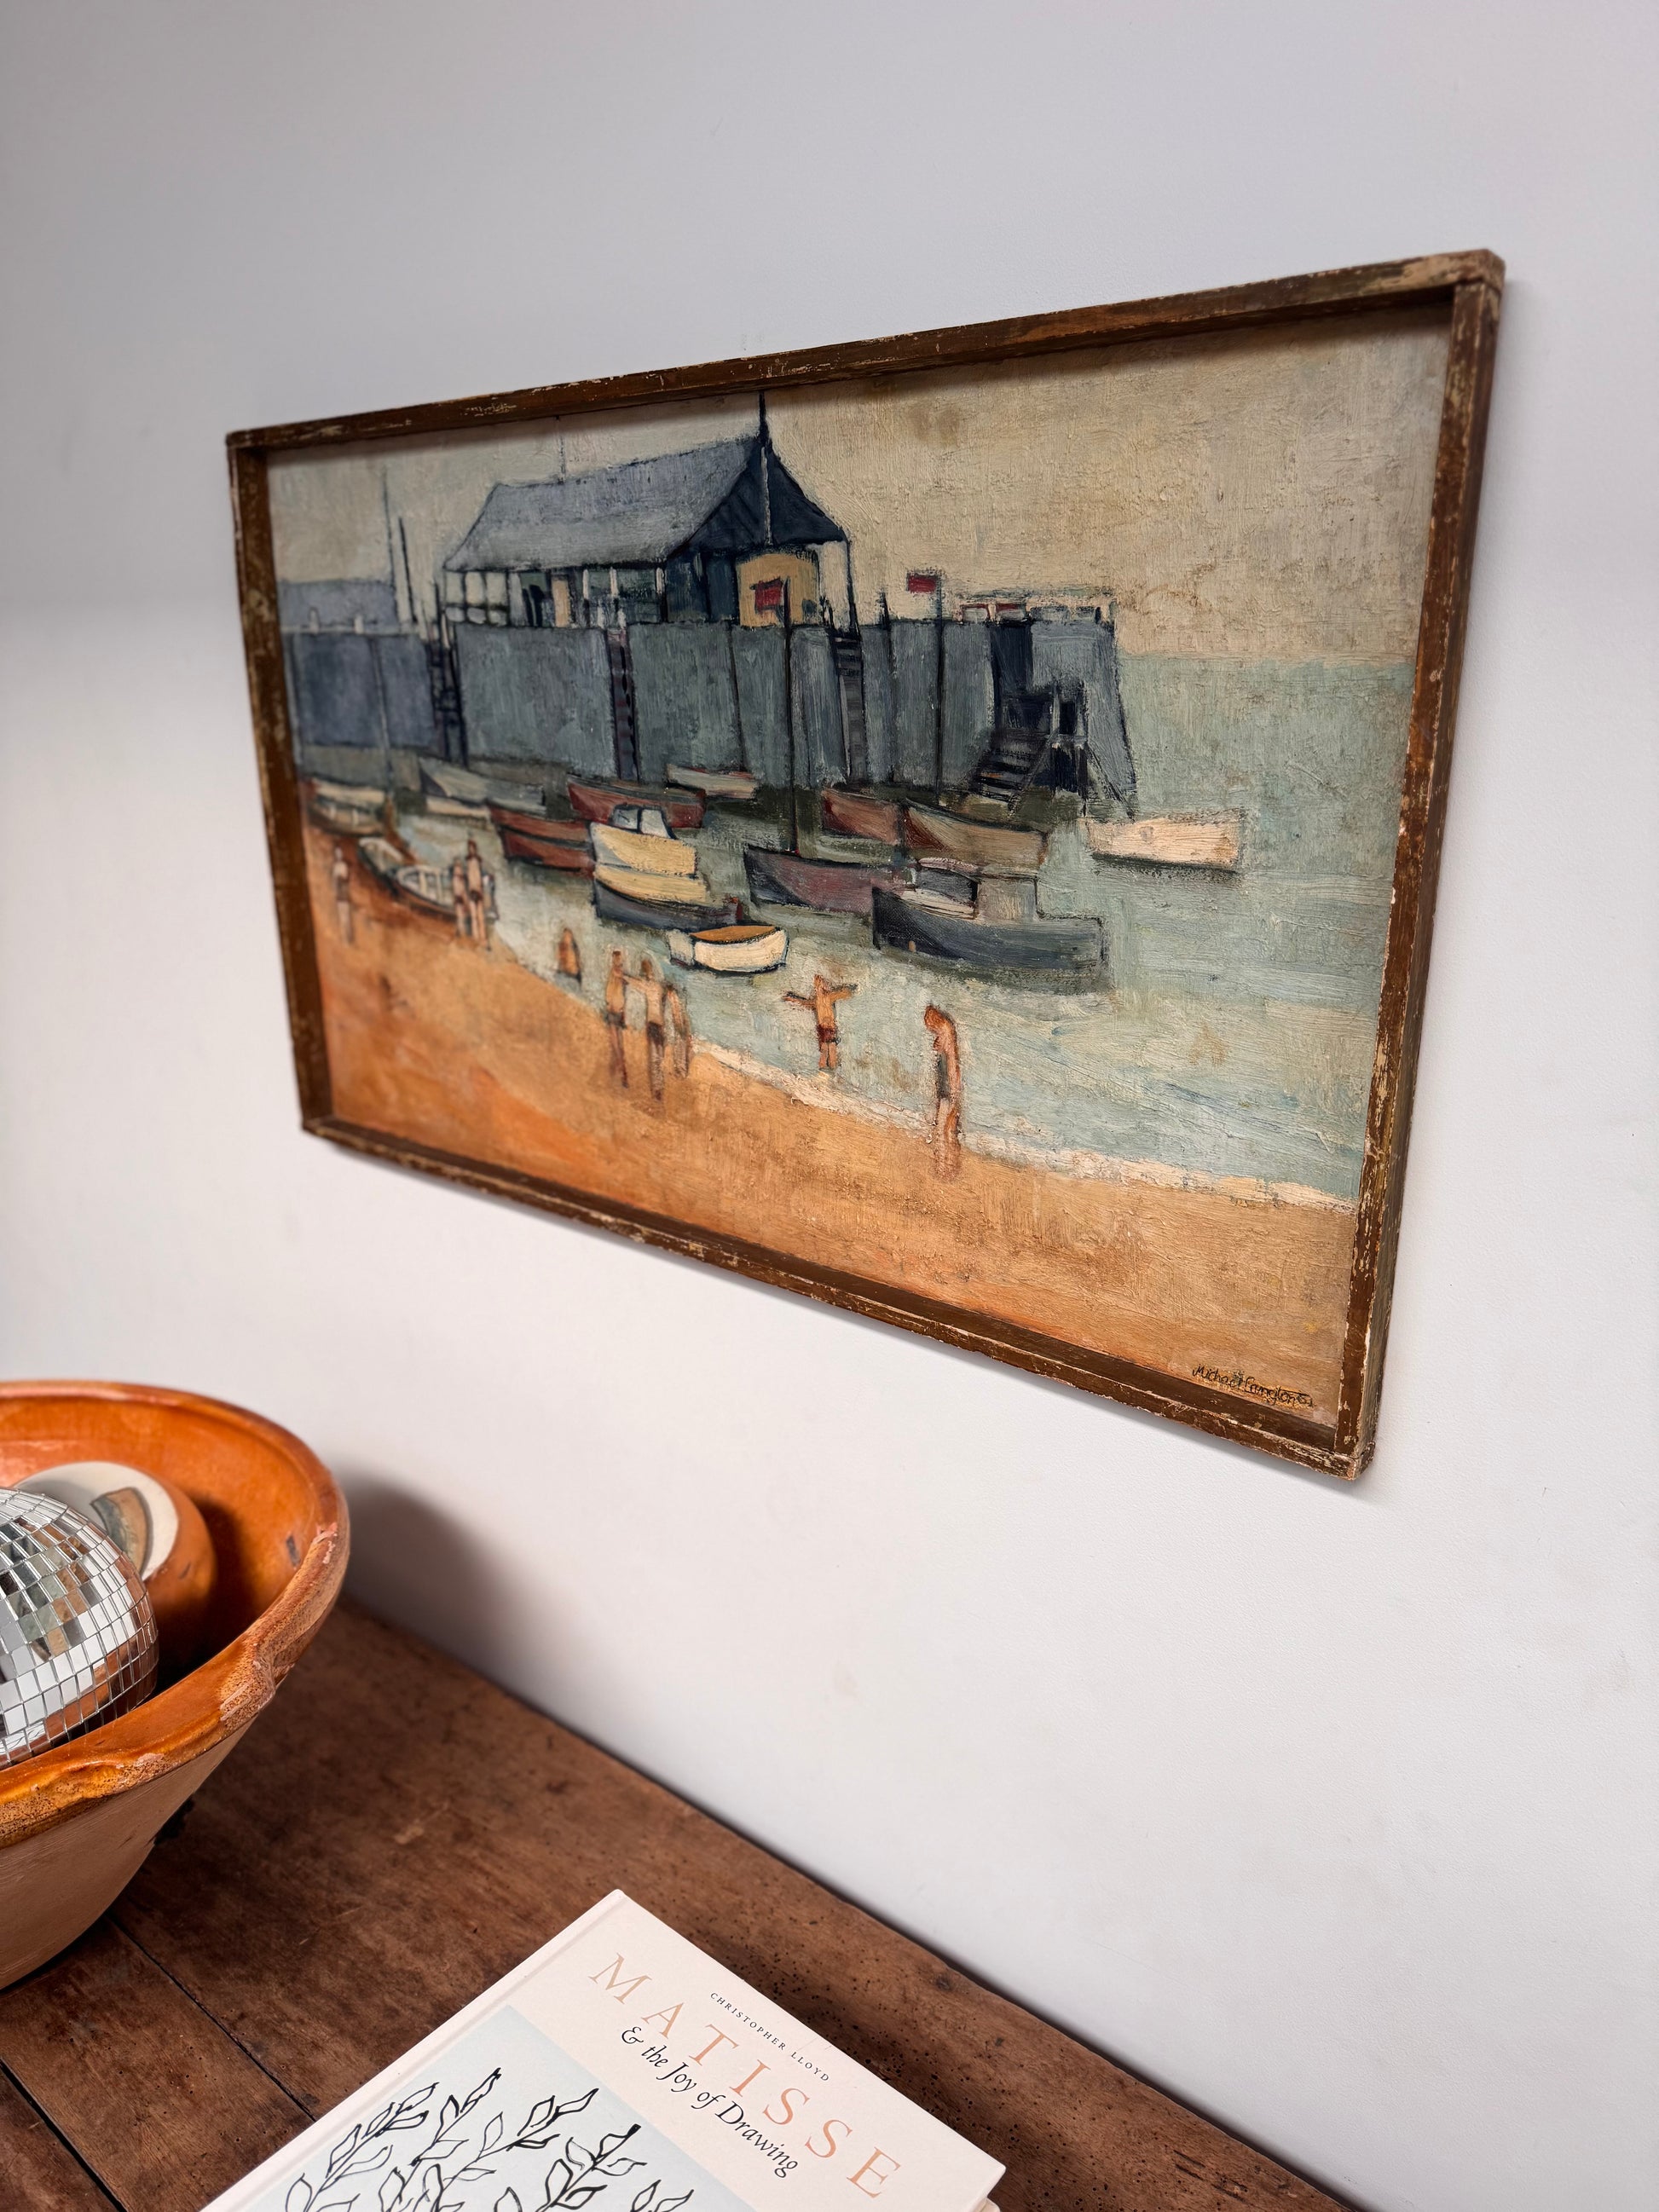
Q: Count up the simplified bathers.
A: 9